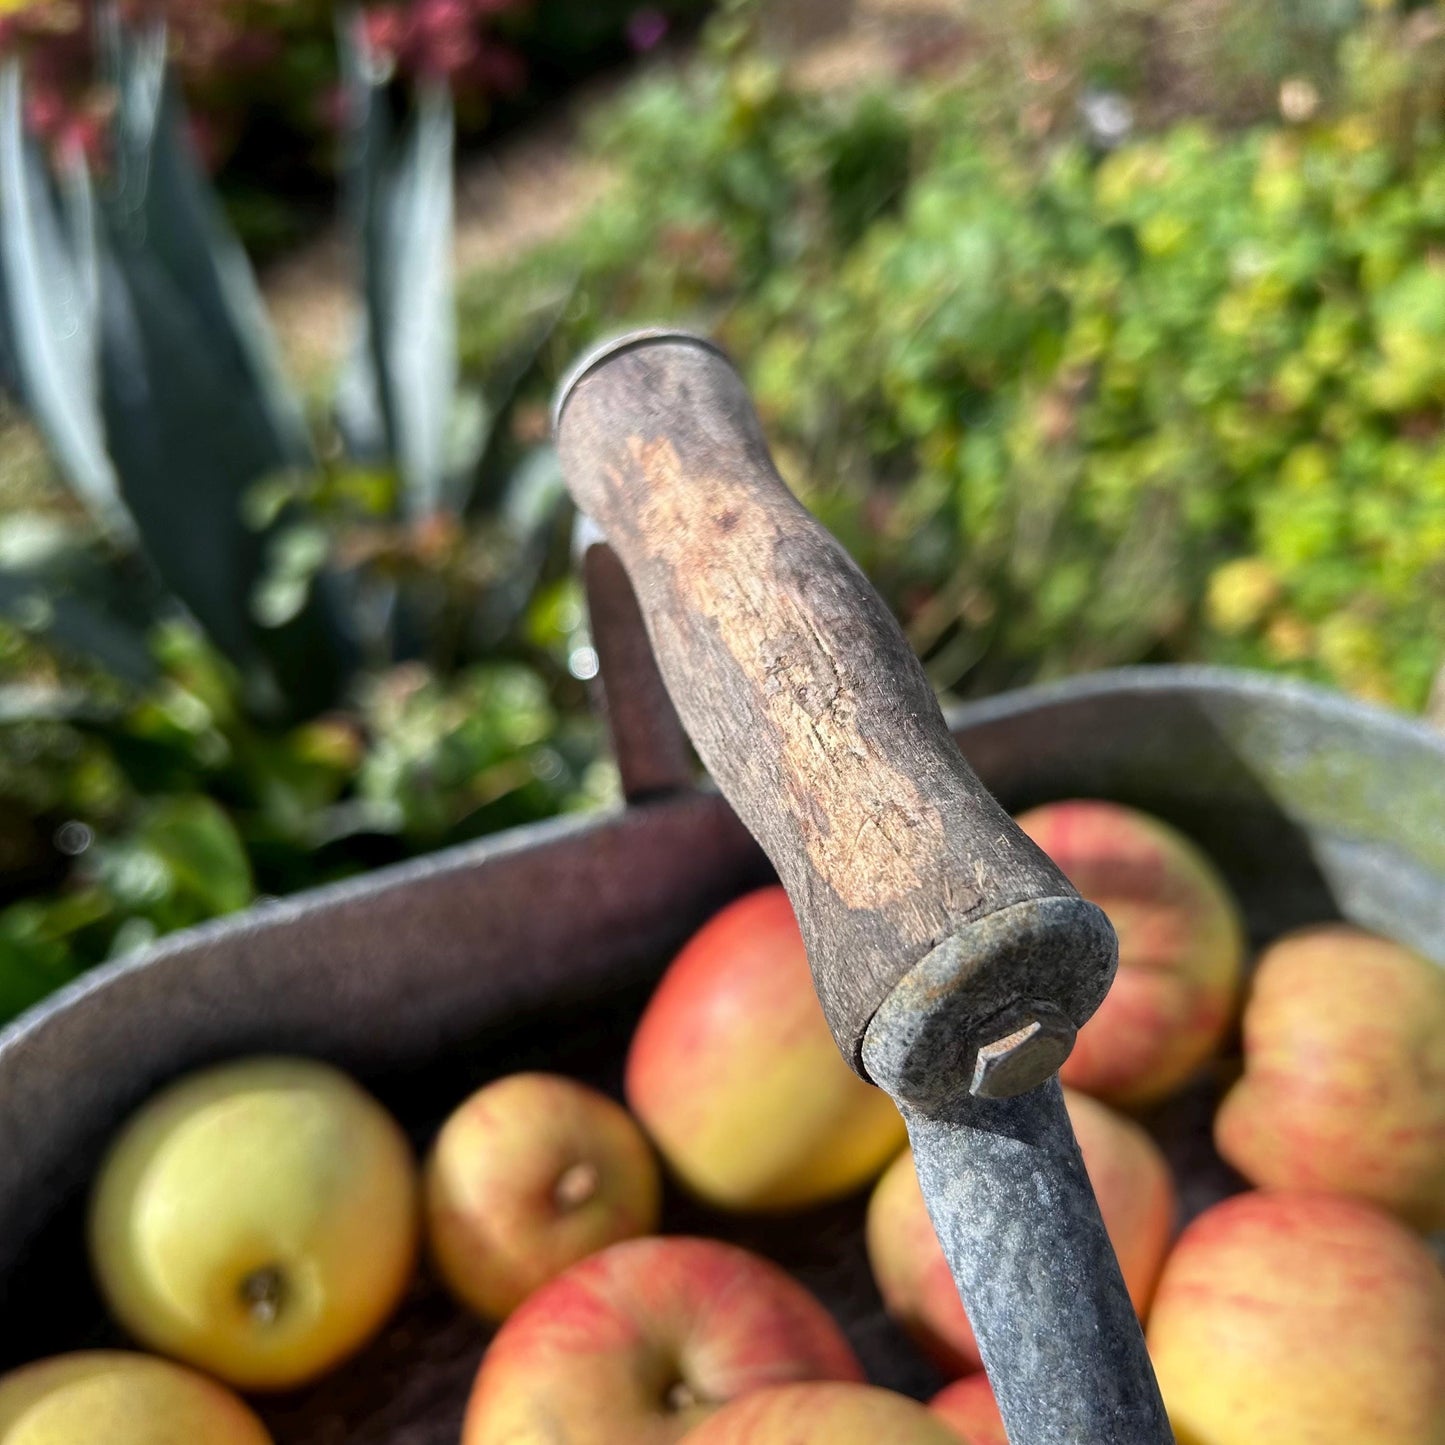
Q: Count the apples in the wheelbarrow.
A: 11